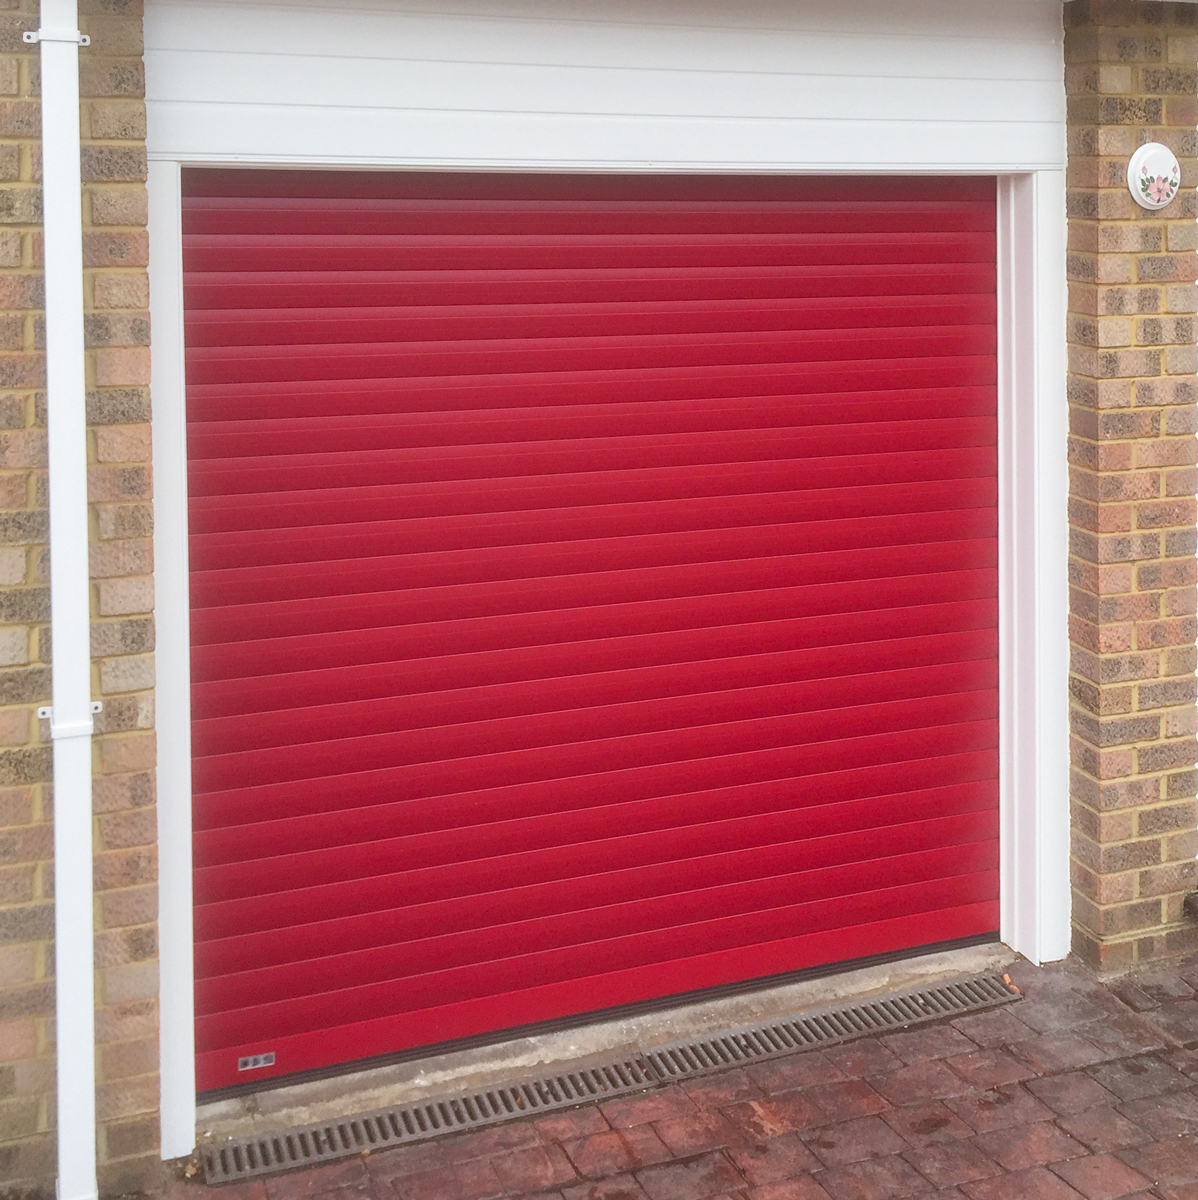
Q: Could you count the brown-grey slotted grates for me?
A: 2